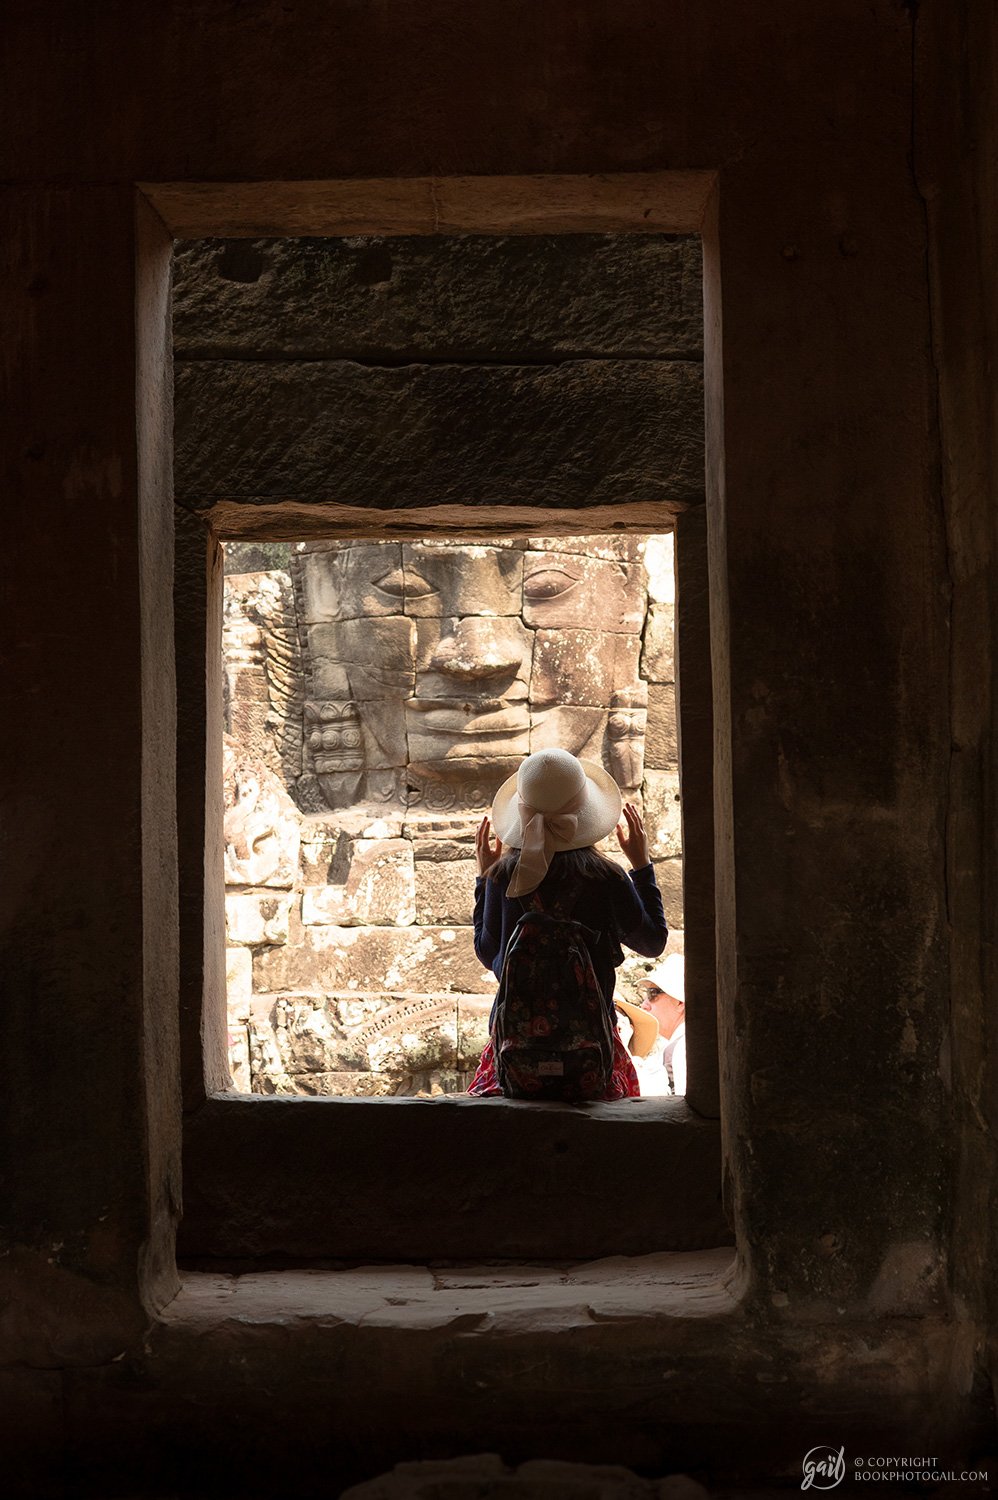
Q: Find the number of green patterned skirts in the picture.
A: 0